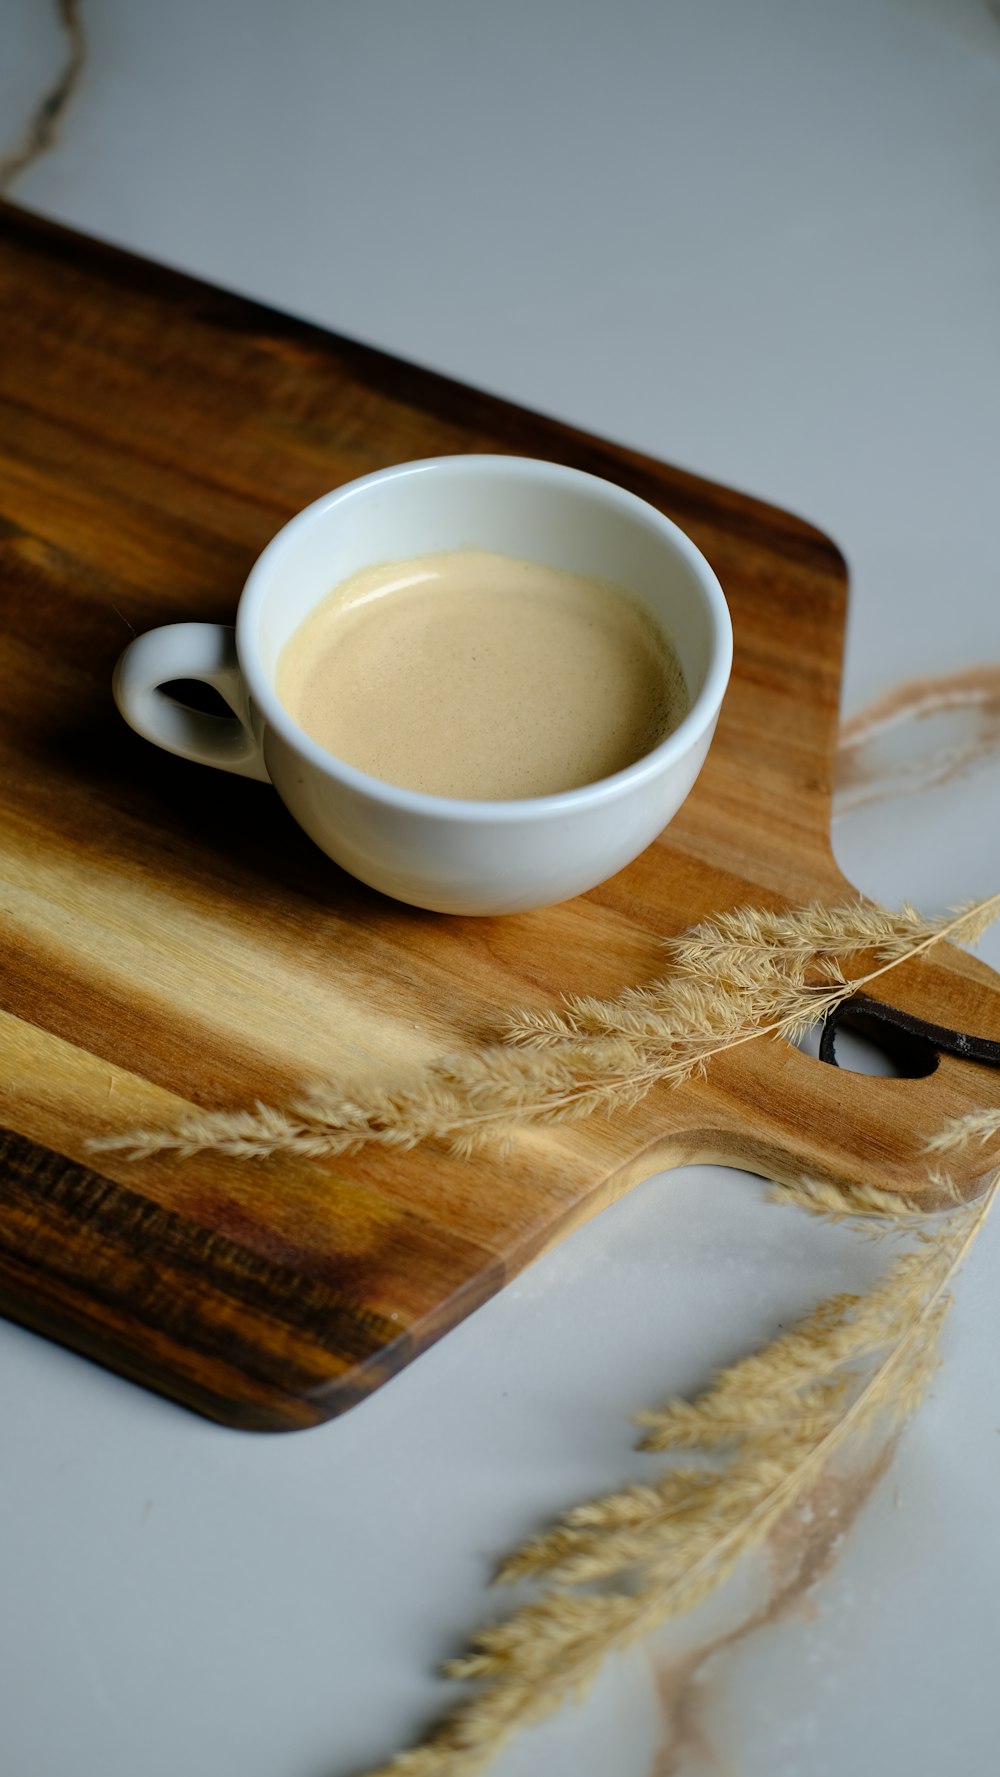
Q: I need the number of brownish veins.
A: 3